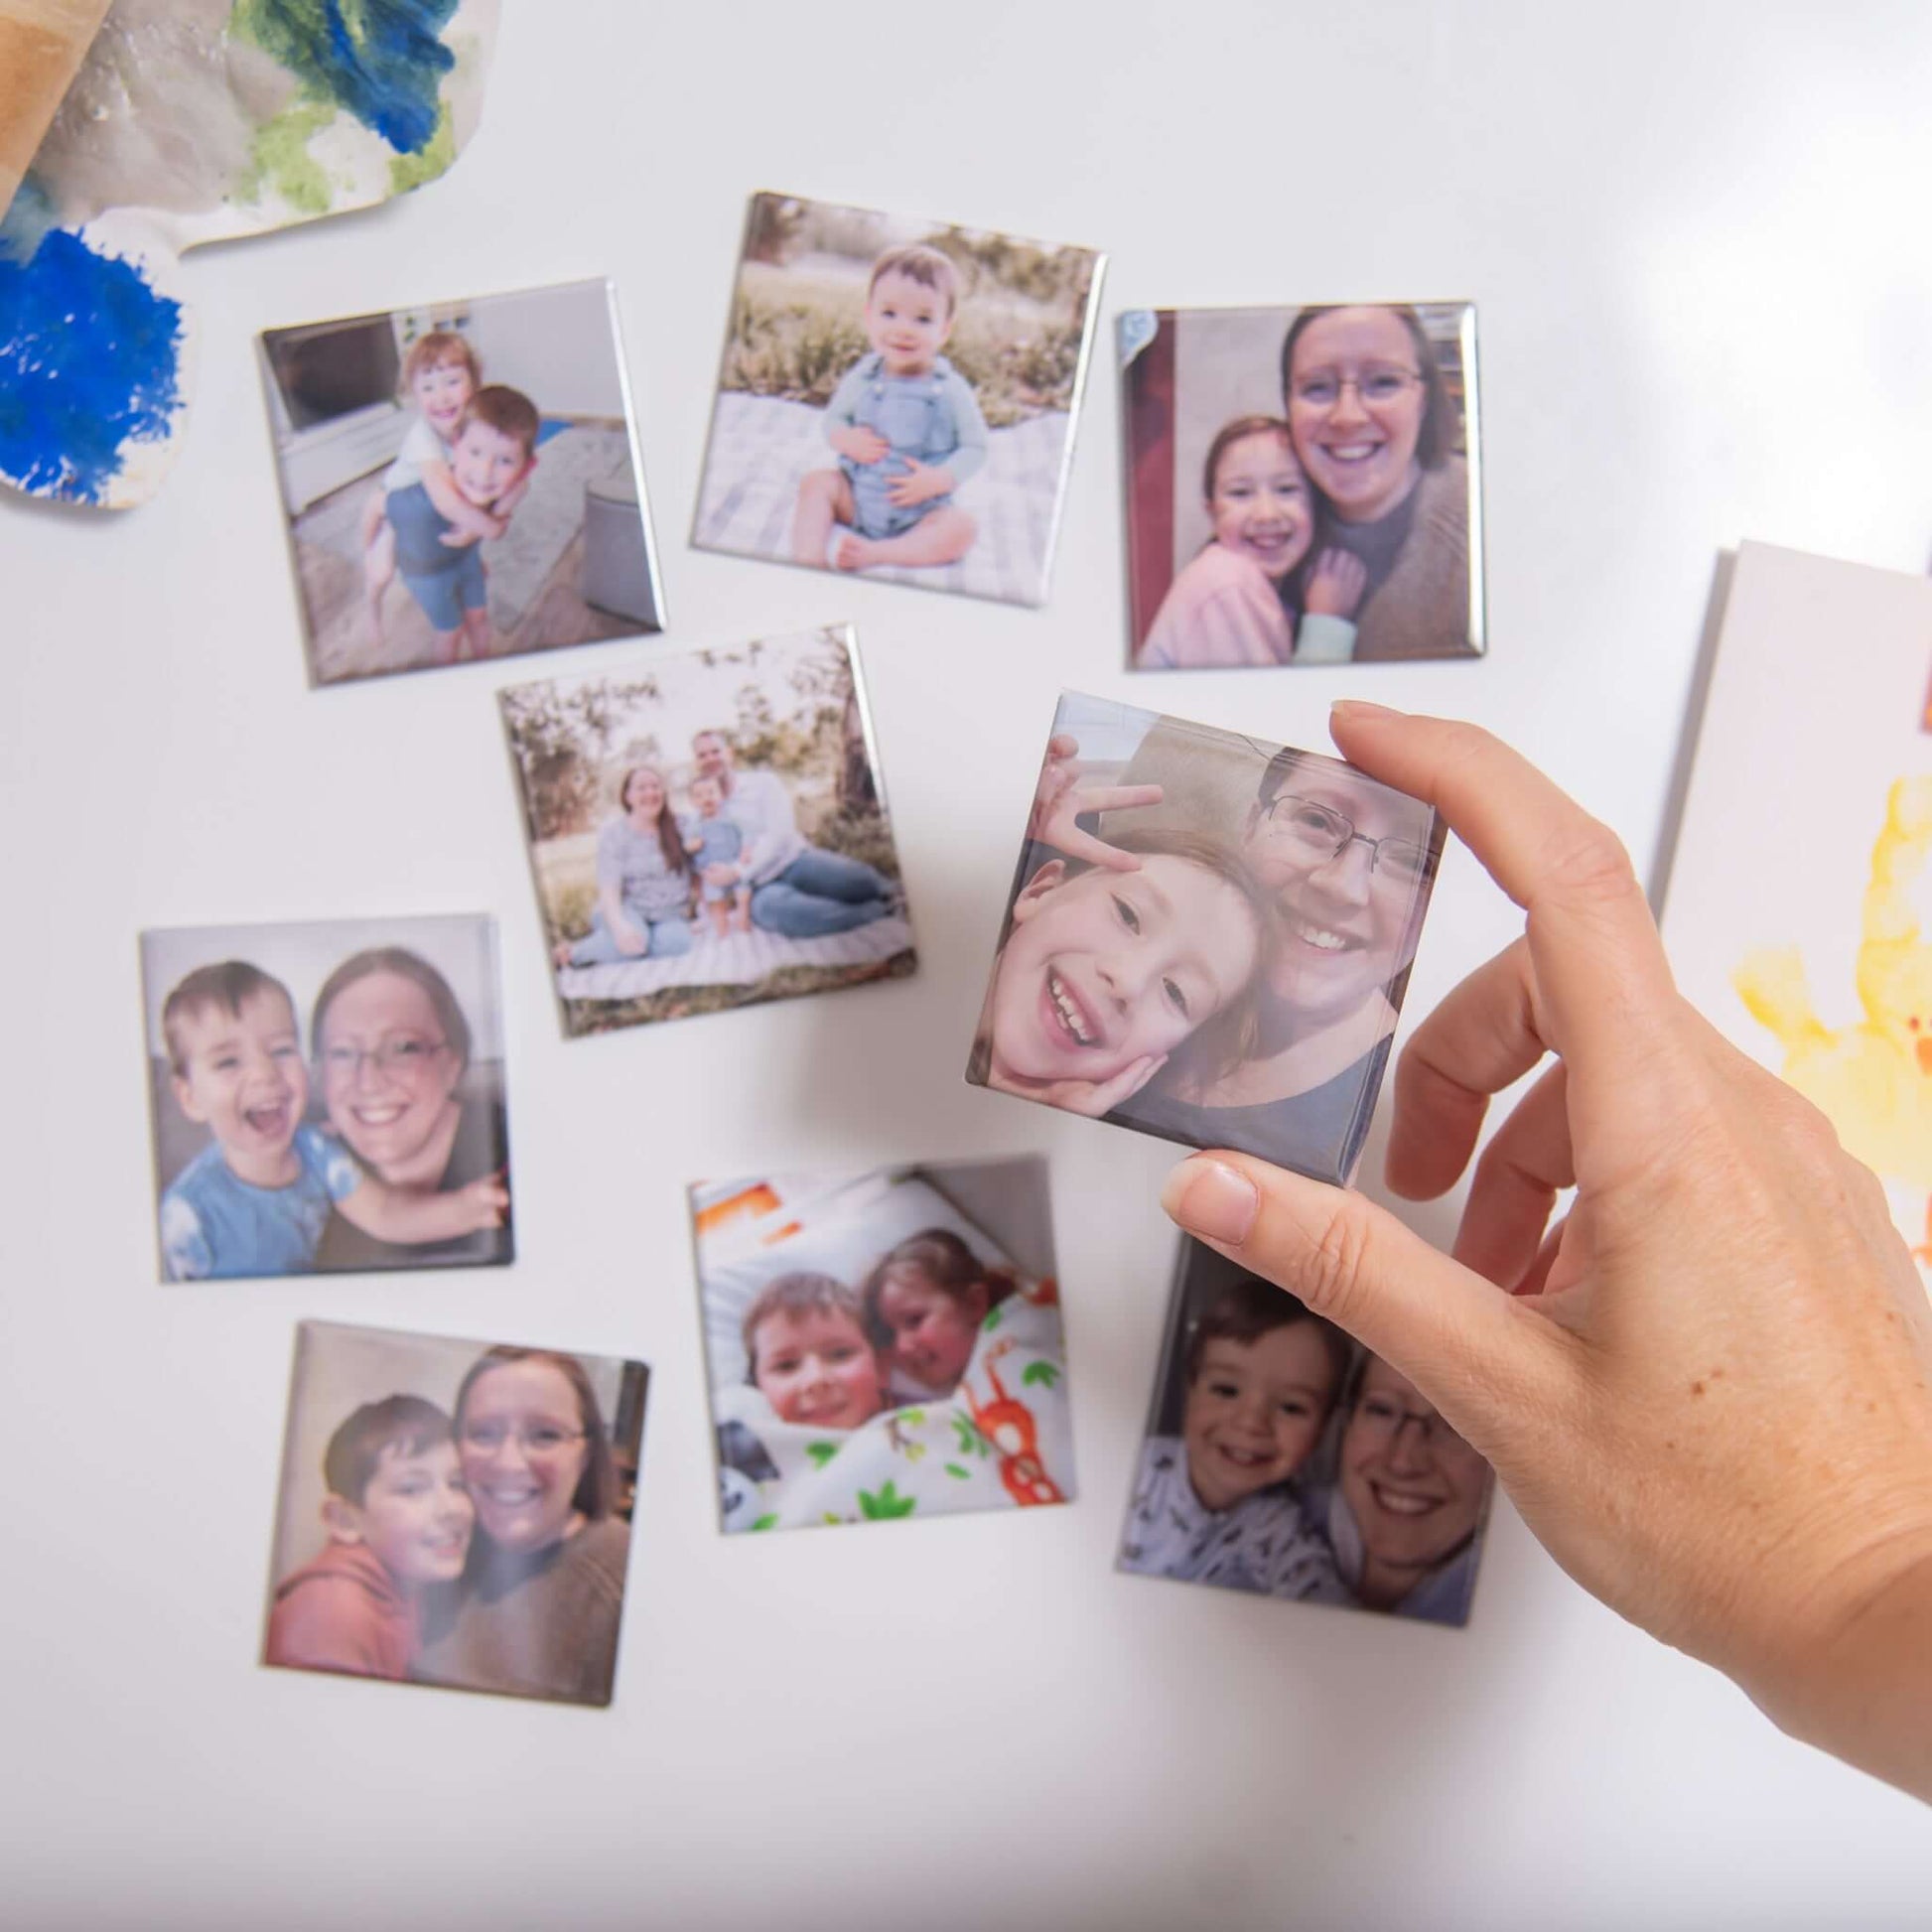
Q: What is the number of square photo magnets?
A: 9